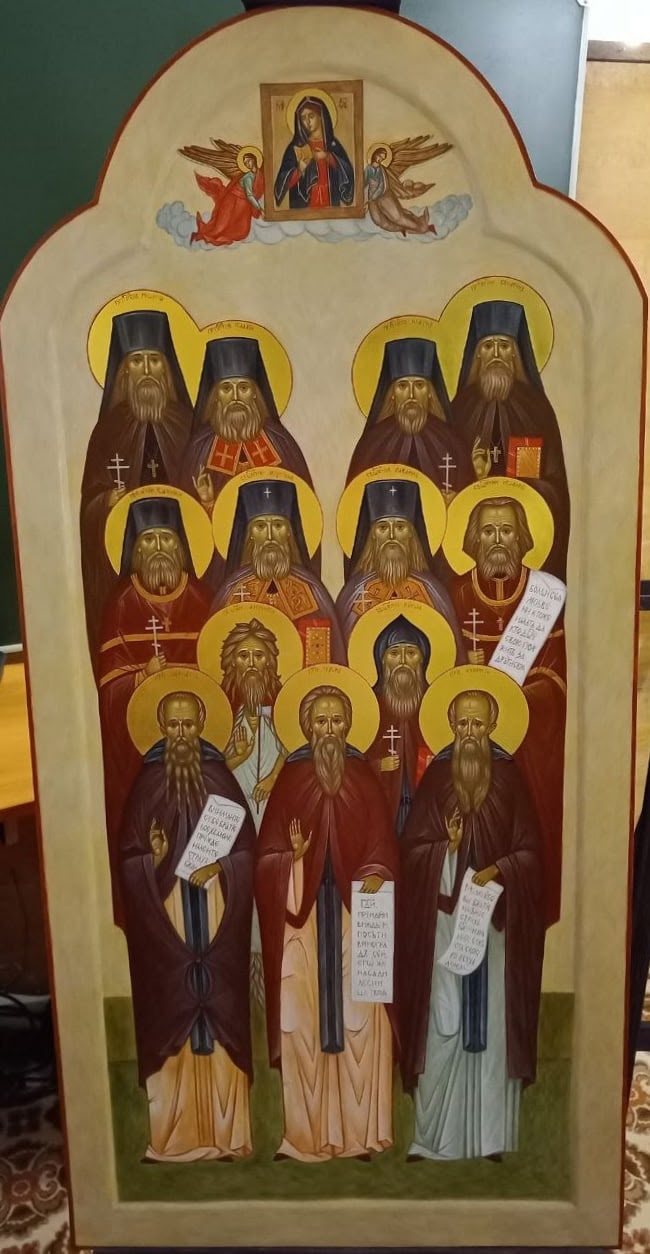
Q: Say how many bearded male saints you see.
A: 13